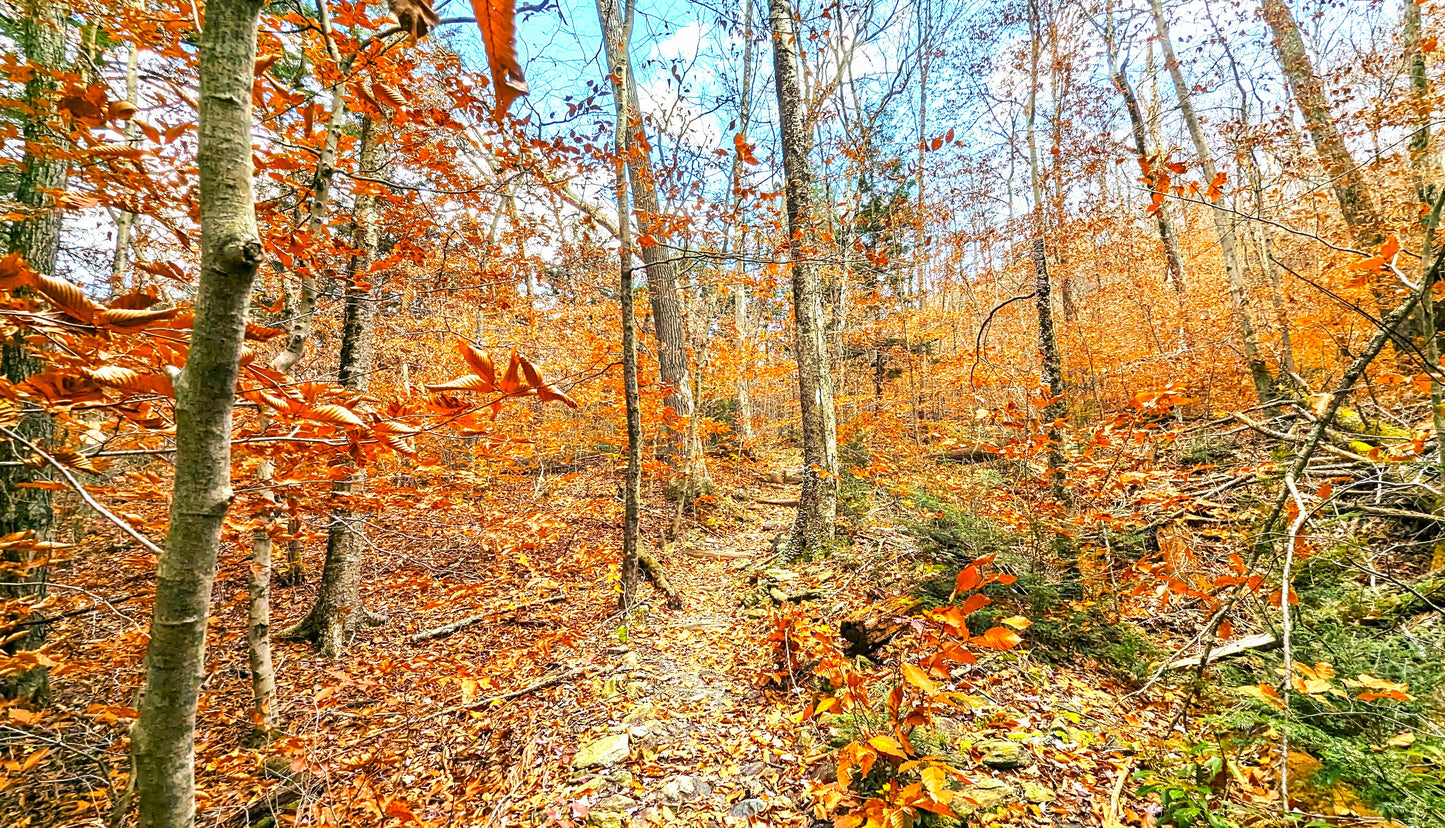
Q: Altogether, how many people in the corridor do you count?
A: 0